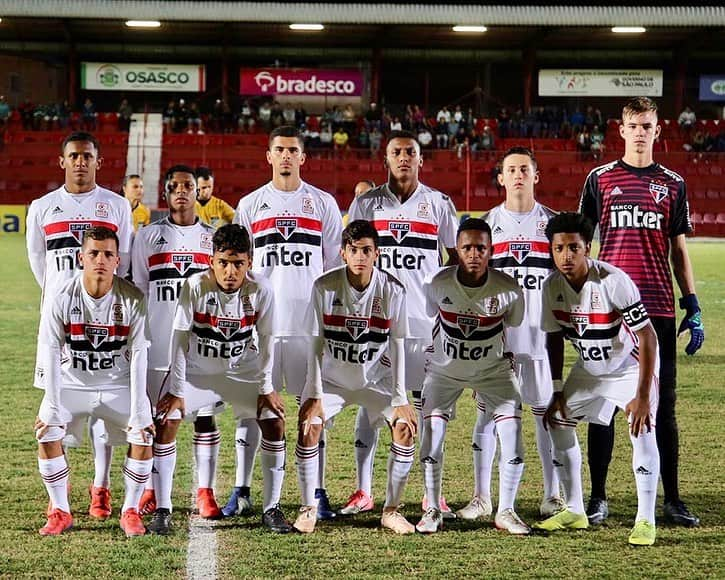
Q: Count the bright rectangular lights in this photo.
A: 4